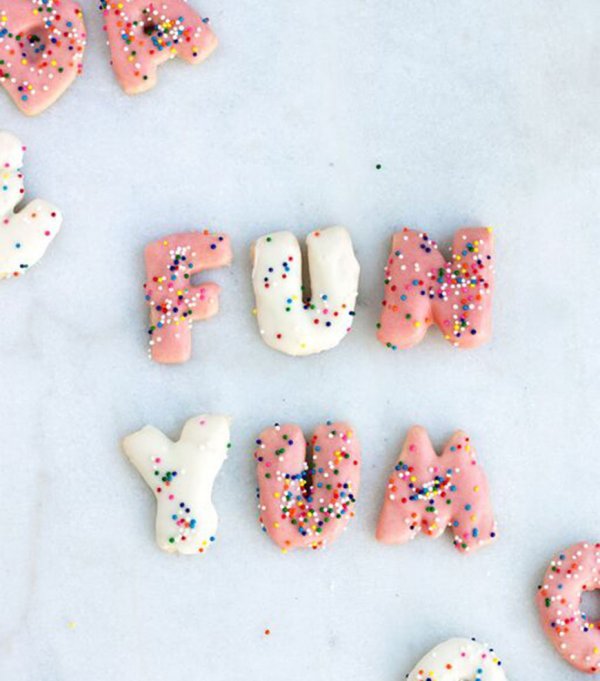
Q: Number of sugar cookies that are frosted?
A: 11